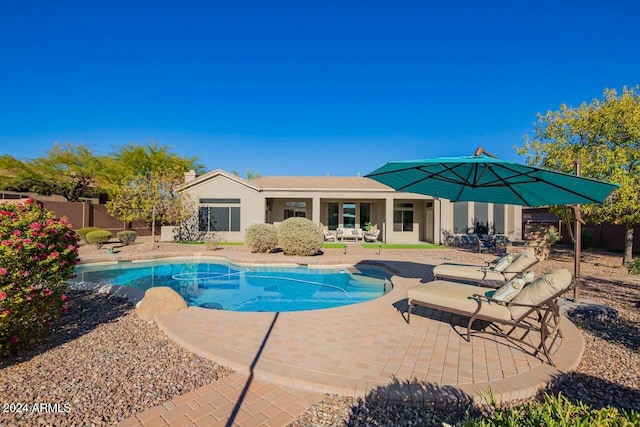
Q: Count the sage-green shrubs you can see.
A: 2